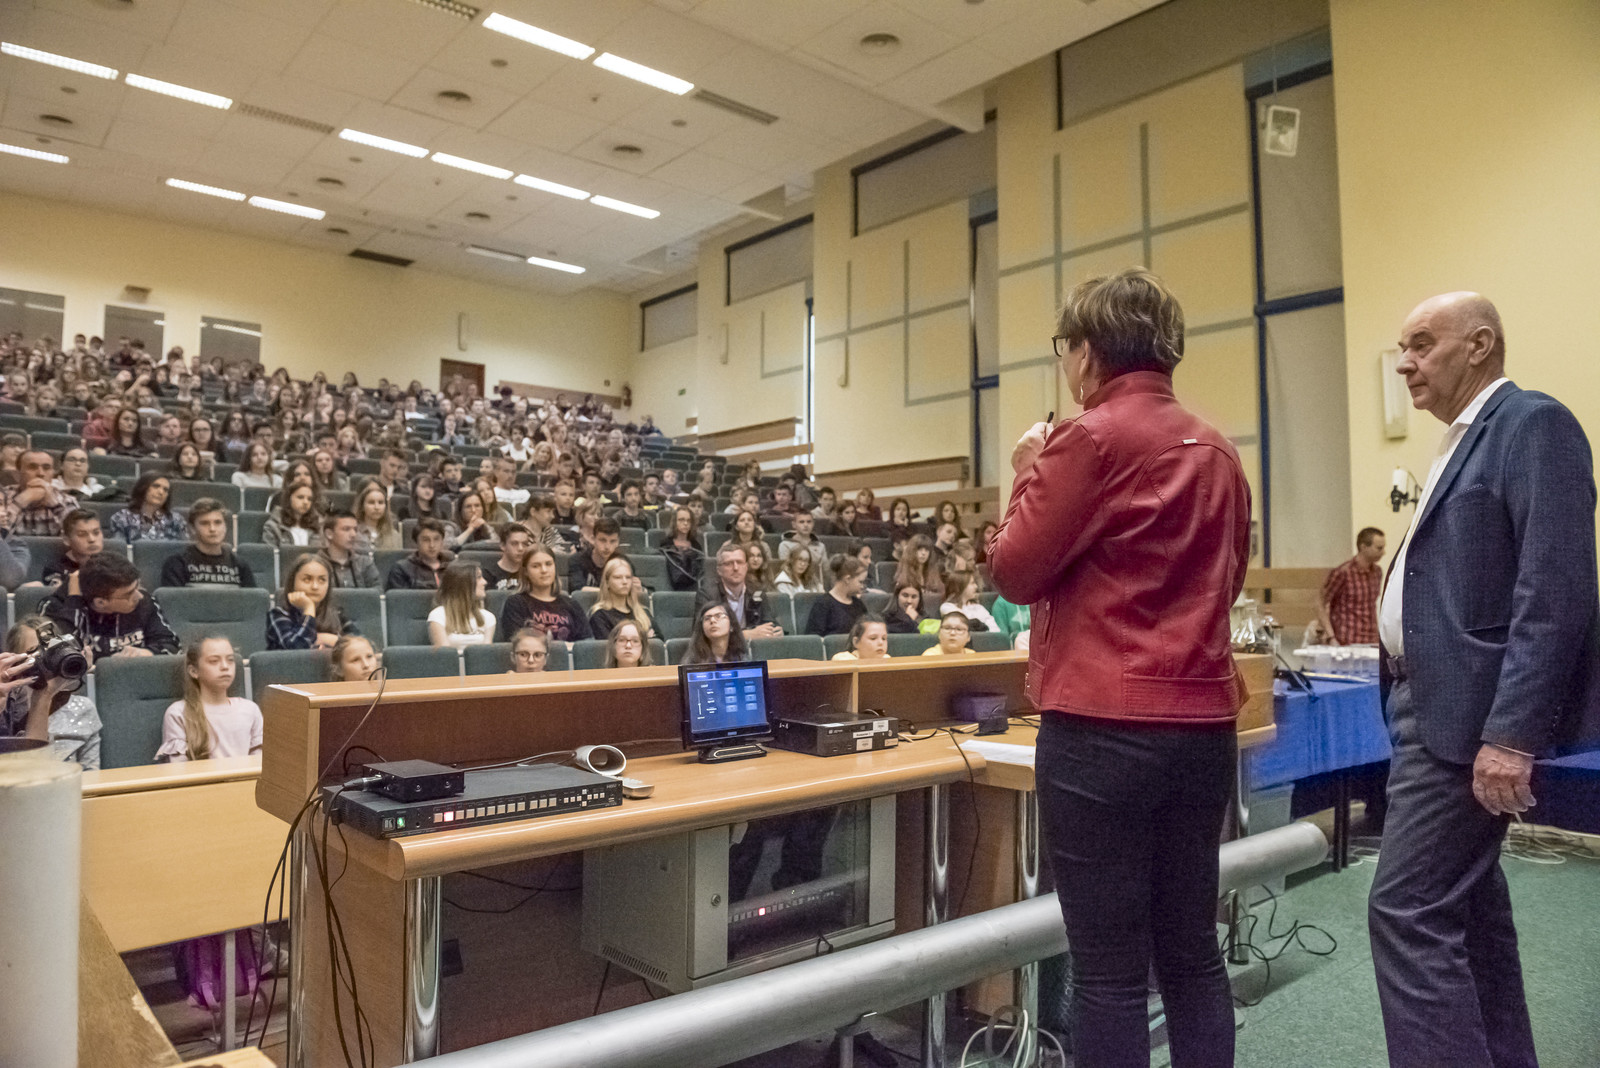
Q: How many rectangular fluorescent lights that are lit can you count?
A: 12